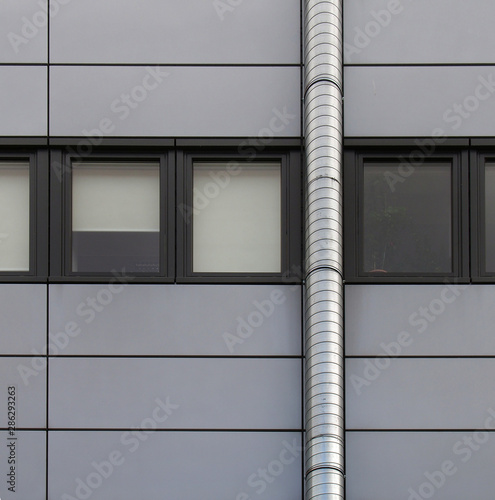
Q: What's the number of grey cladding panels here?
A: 15